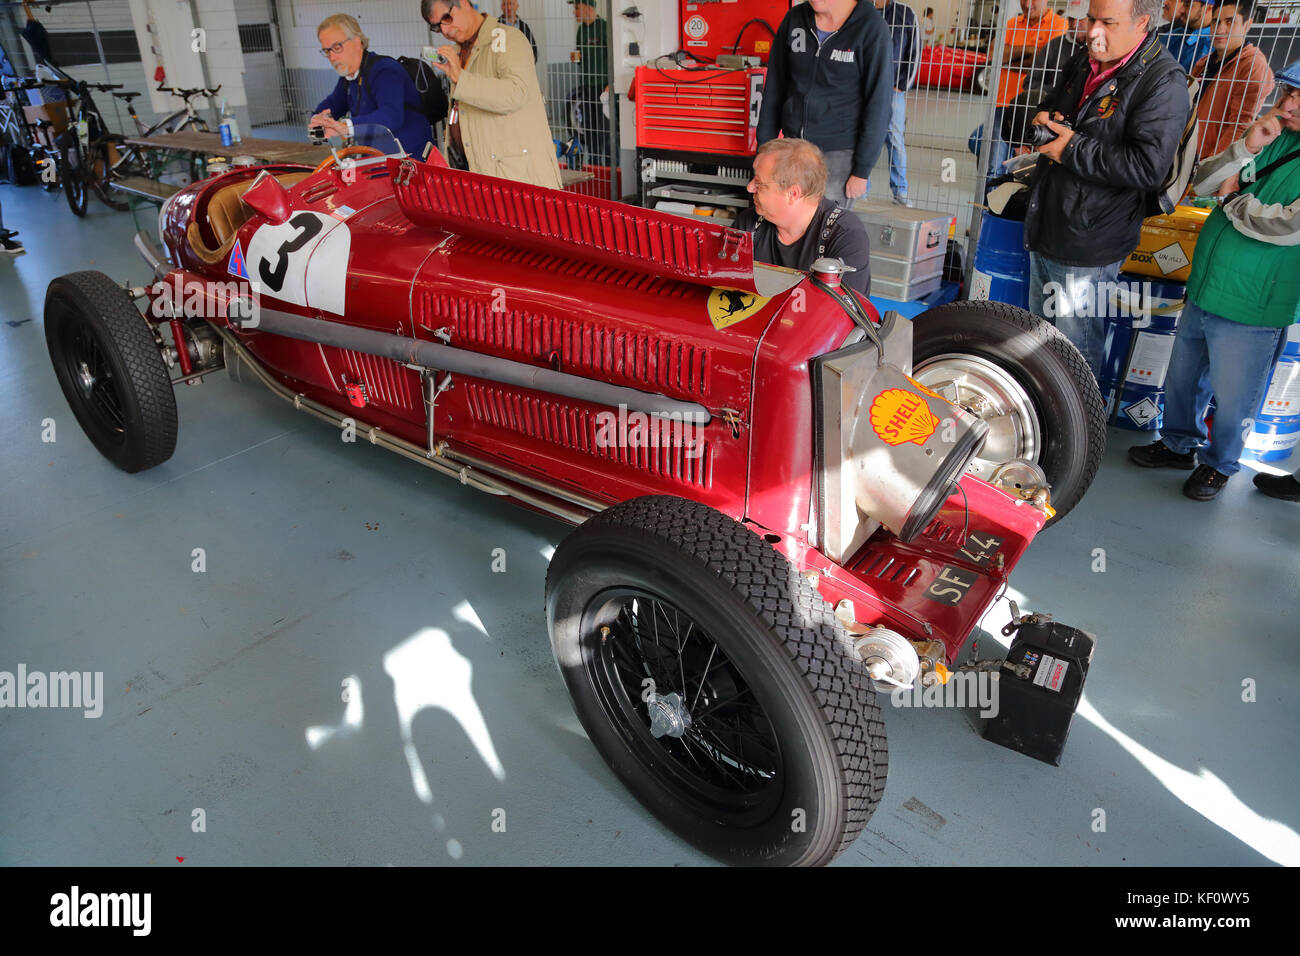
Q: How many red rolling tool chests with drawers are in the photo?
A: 1